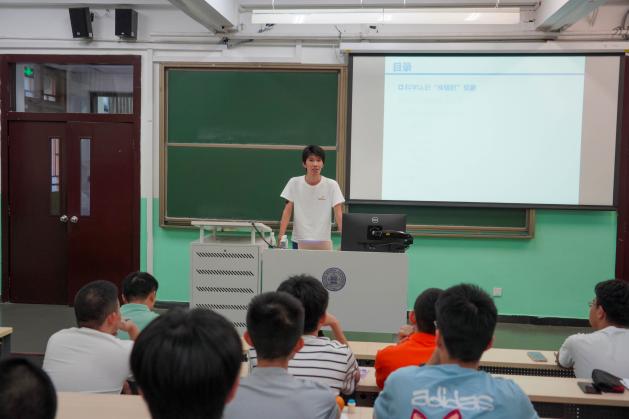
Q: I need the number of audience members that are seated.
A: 9